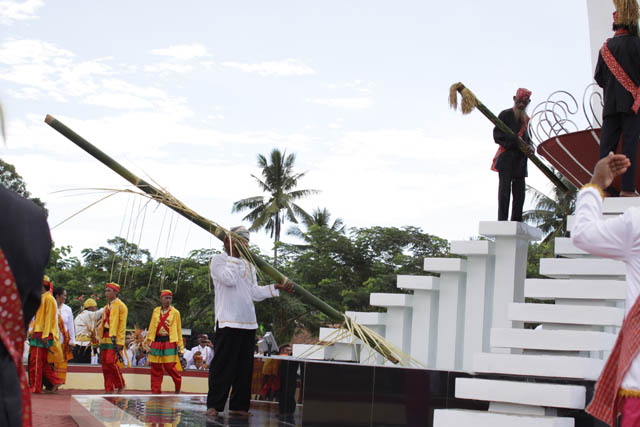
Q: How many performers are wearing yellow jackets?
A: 3